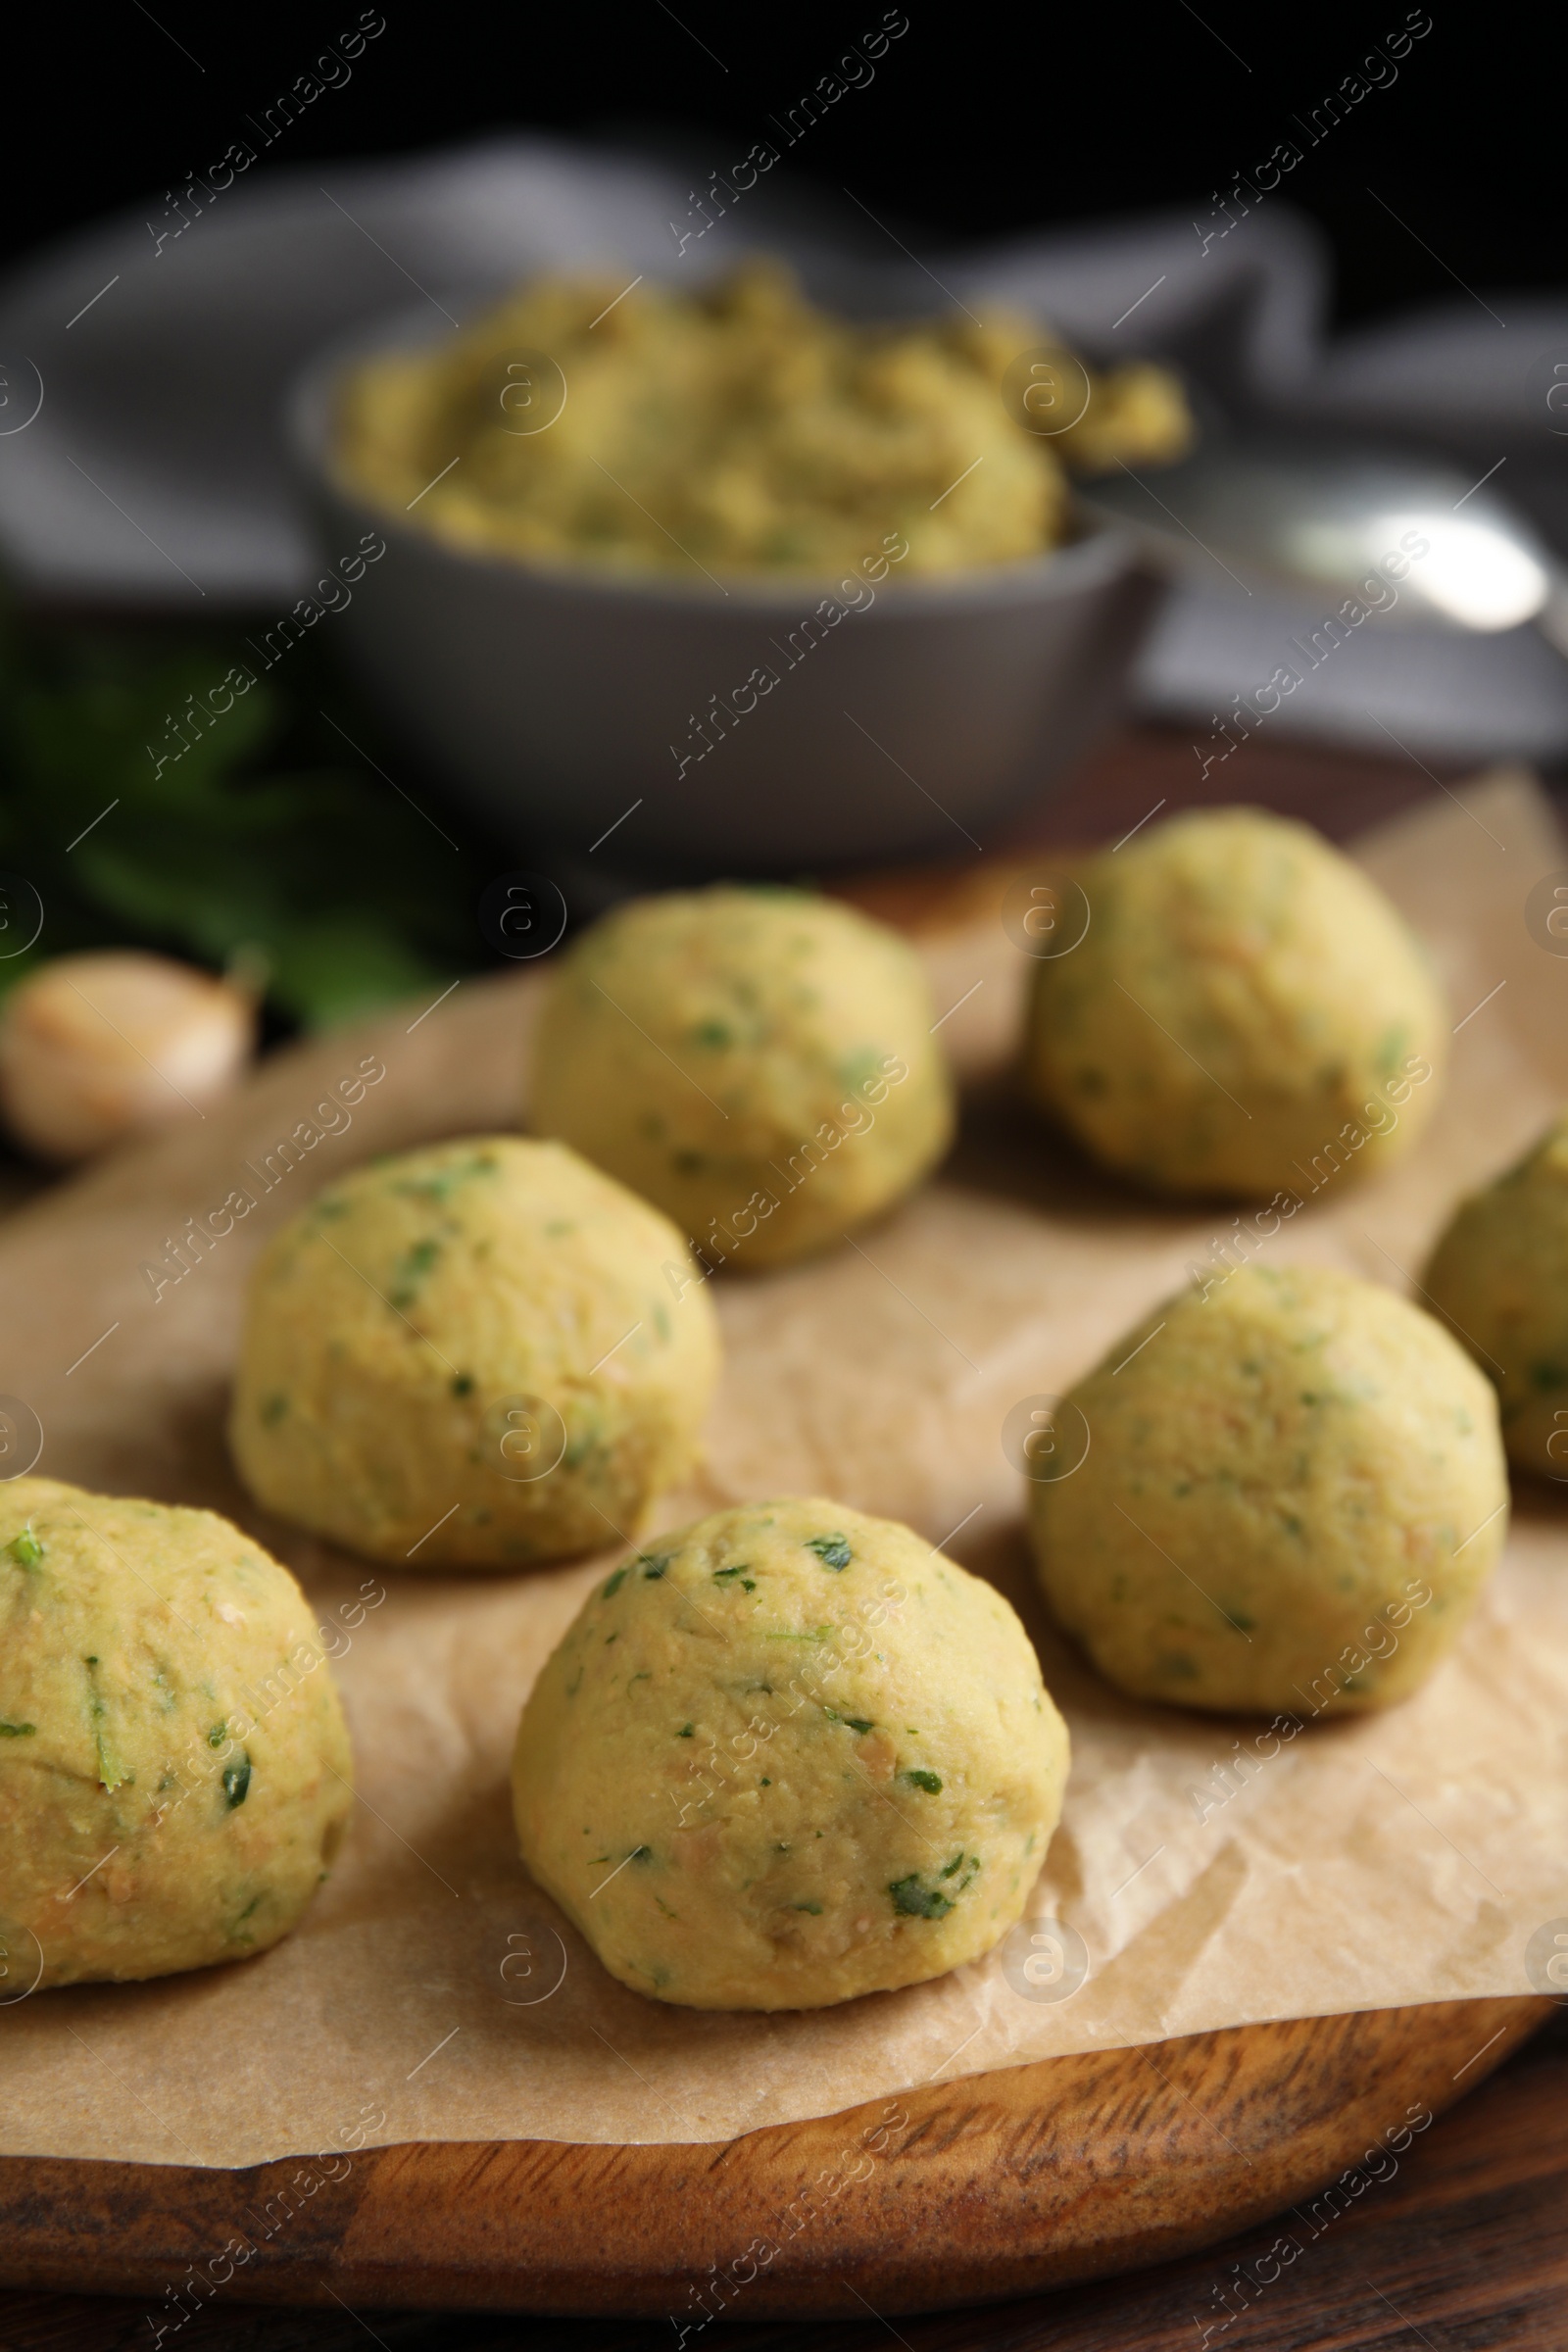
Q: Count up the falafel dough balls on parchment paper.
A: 7